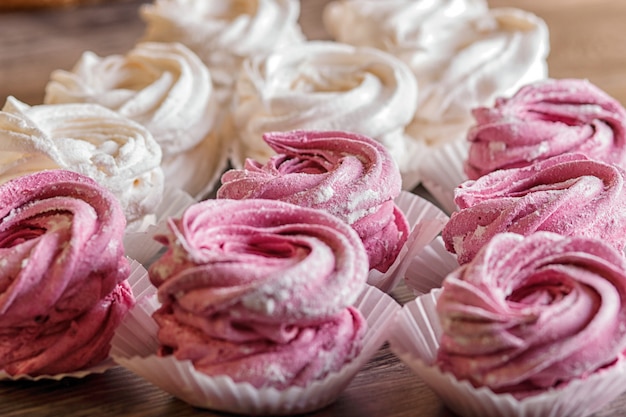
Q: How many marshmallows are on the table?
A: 12